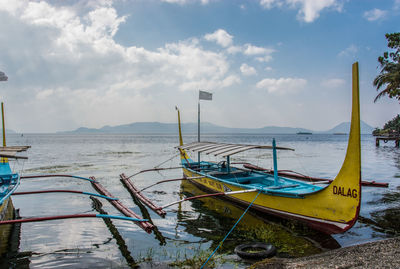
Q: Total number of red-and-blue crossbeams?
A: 3